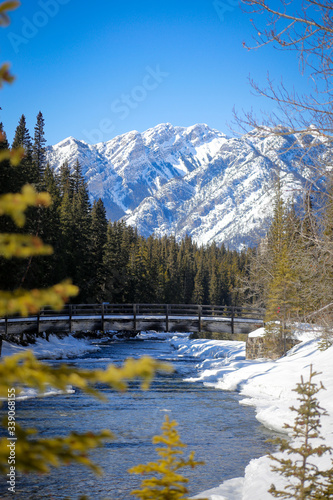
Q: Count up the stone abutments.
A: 1